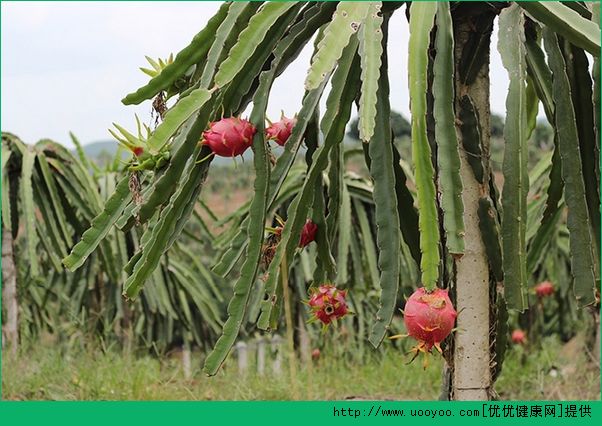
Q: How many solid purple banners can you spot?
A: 0